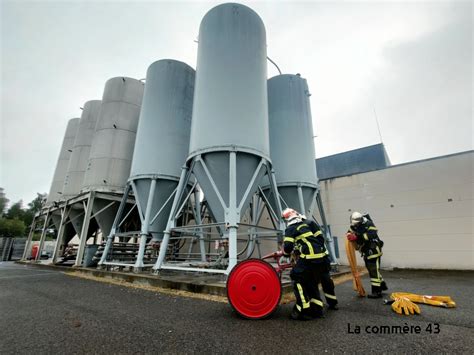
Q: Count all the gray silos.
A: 6